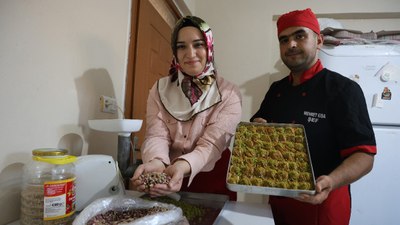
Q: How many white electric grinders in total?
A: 1